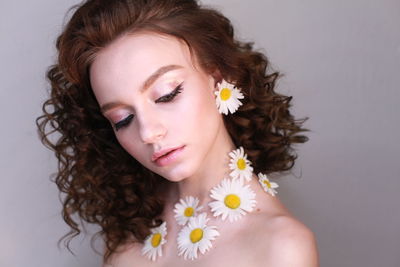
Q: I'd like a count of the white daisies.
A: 7